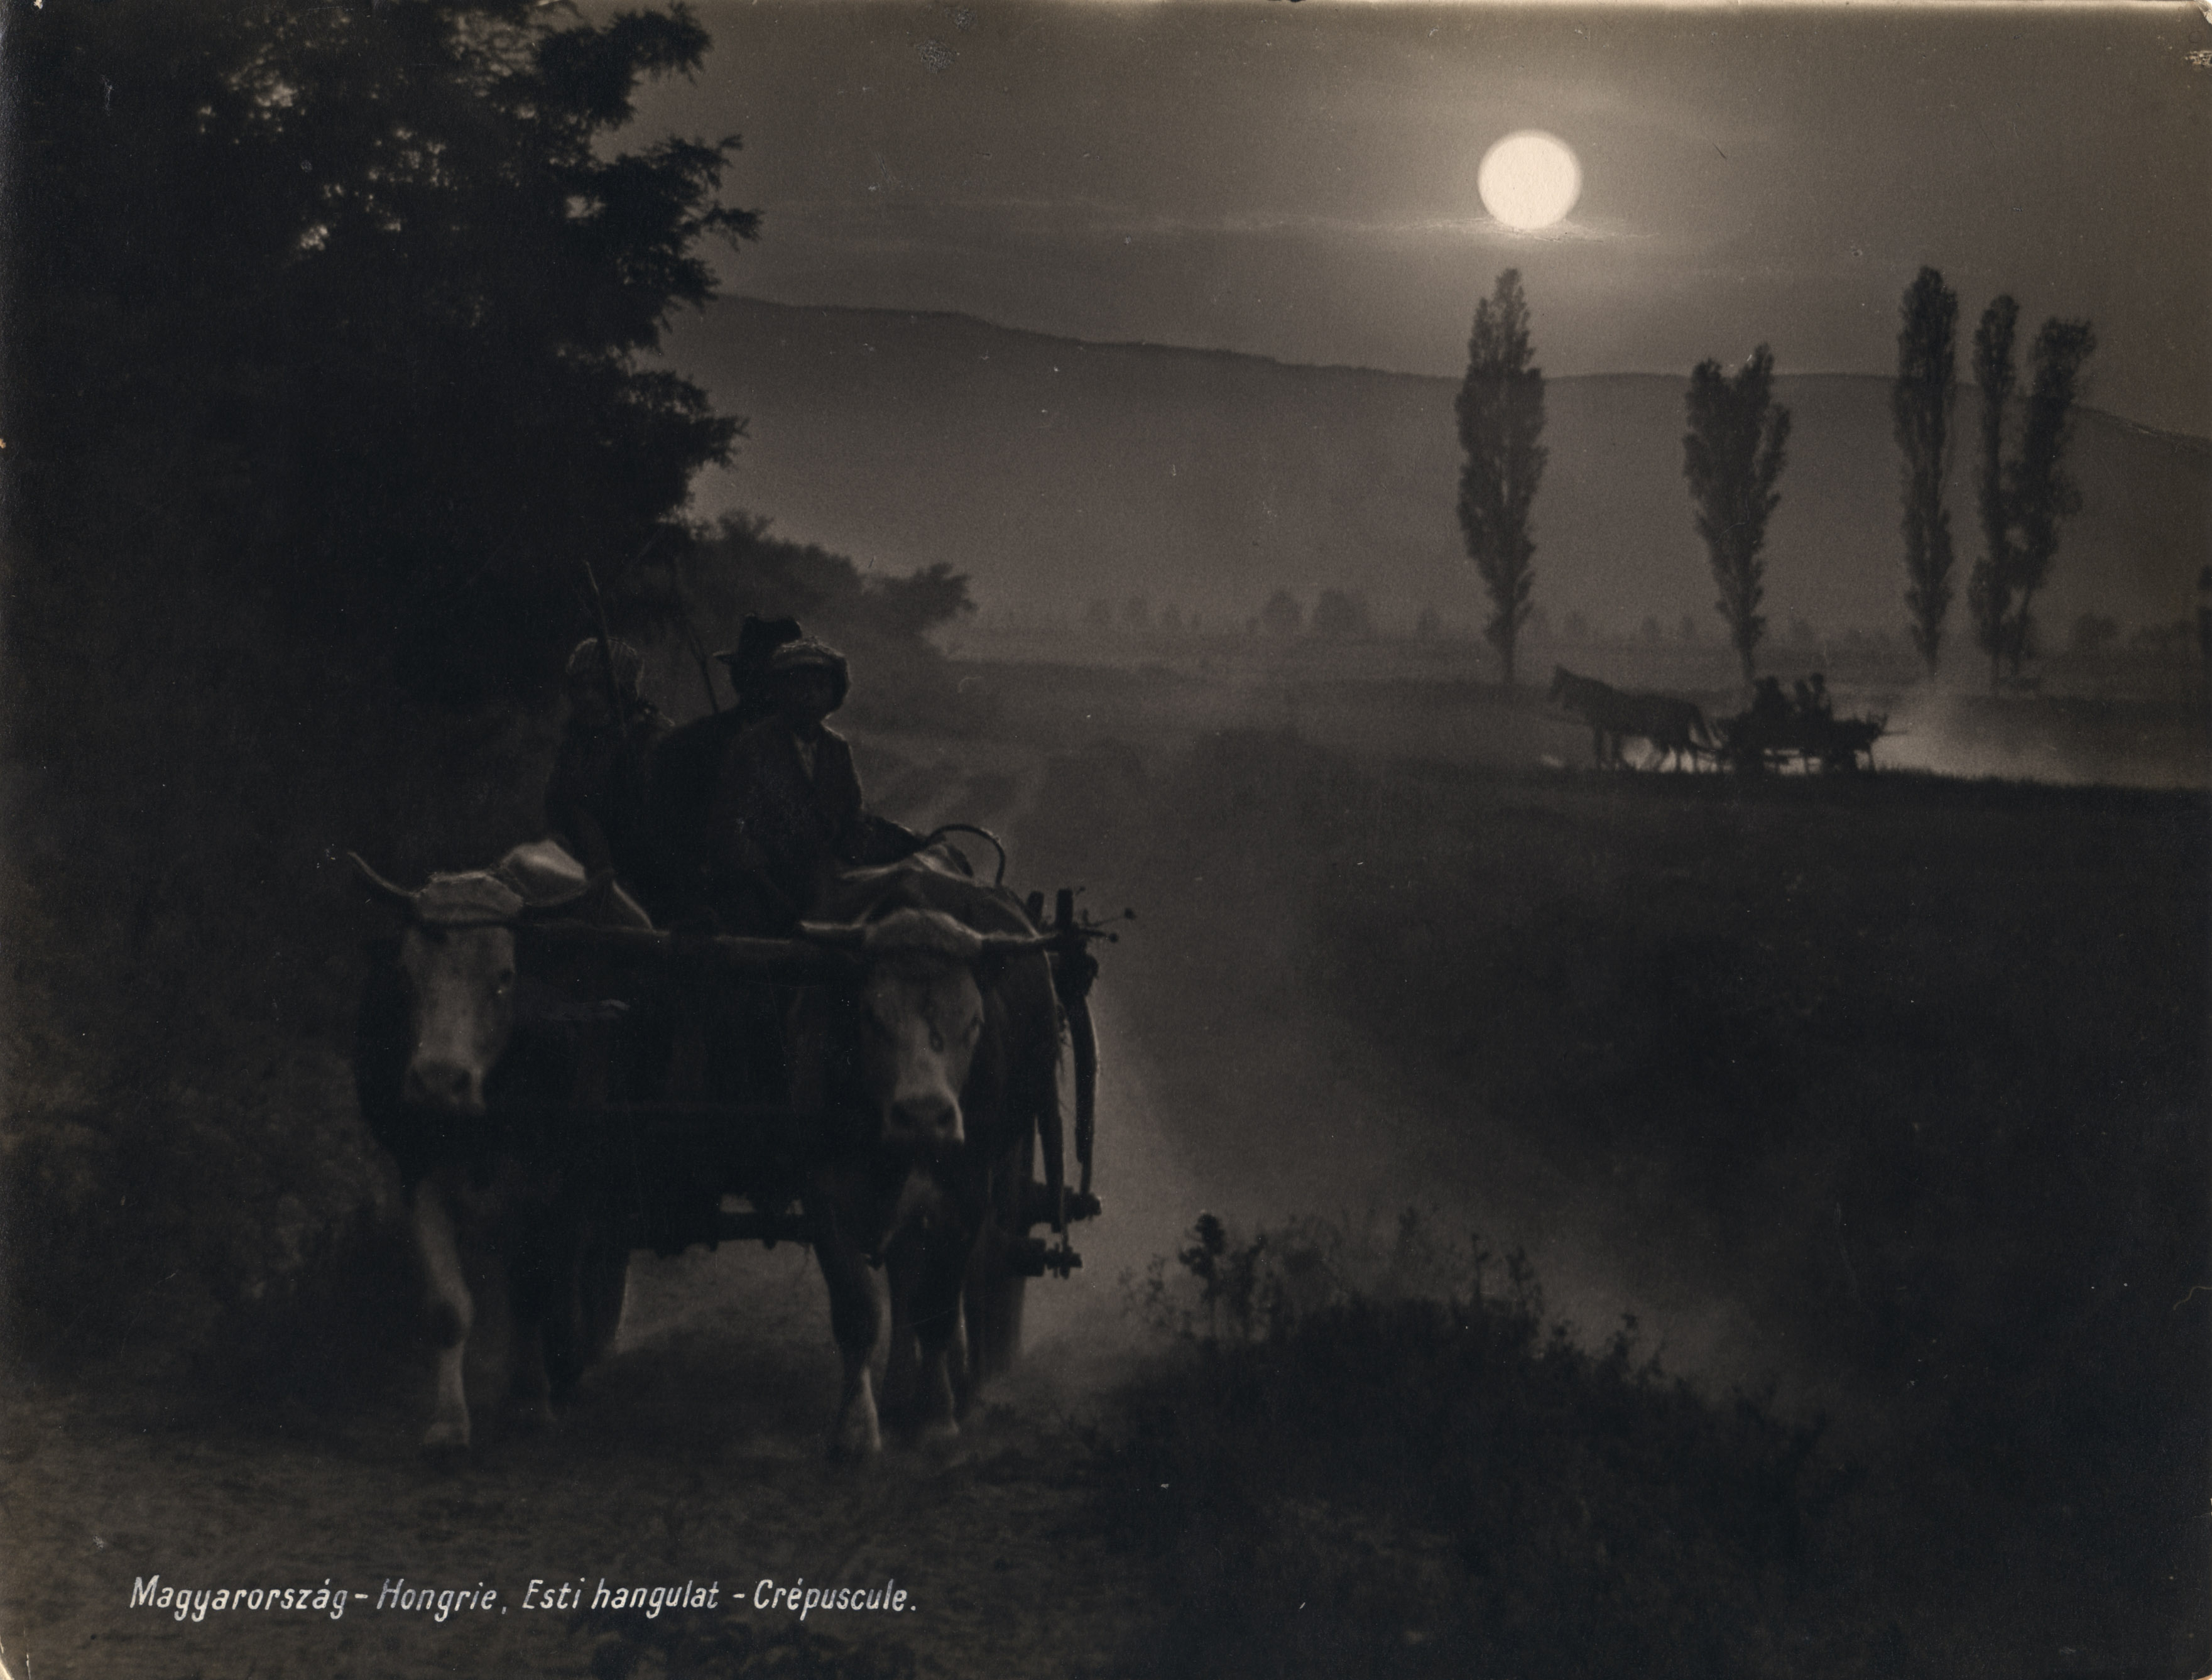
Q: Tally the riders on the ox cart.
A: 3